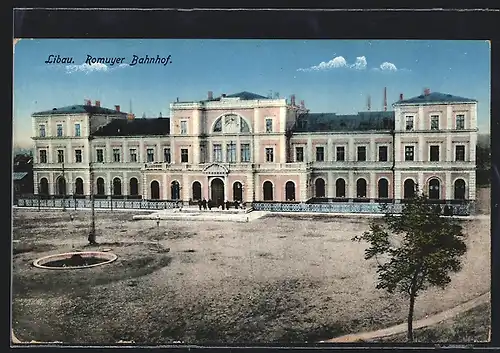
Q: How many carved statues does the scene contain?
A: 0